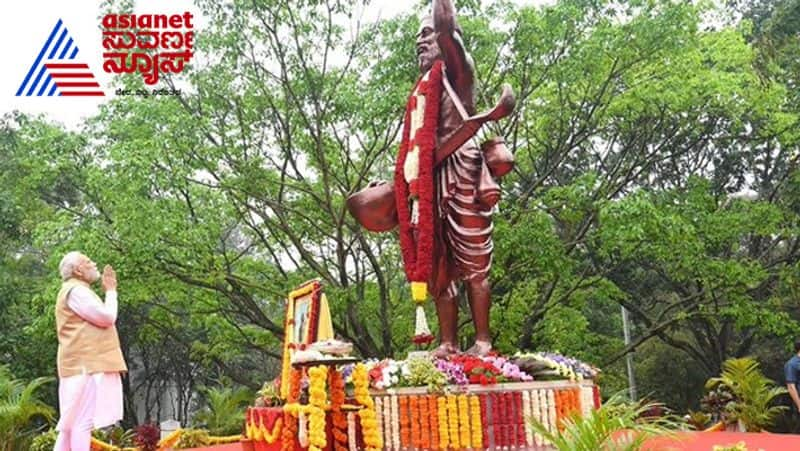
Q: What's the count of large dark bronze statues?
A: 1